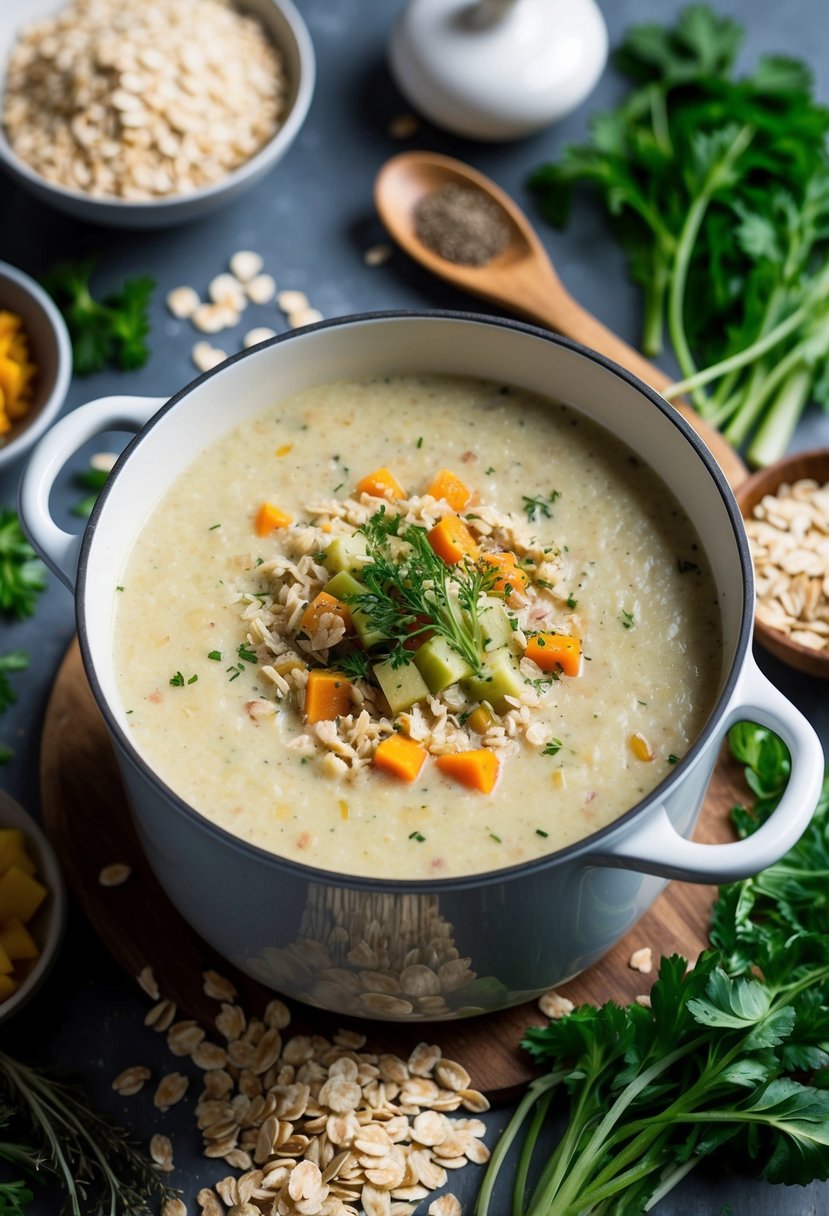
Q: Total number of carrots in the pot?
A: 10